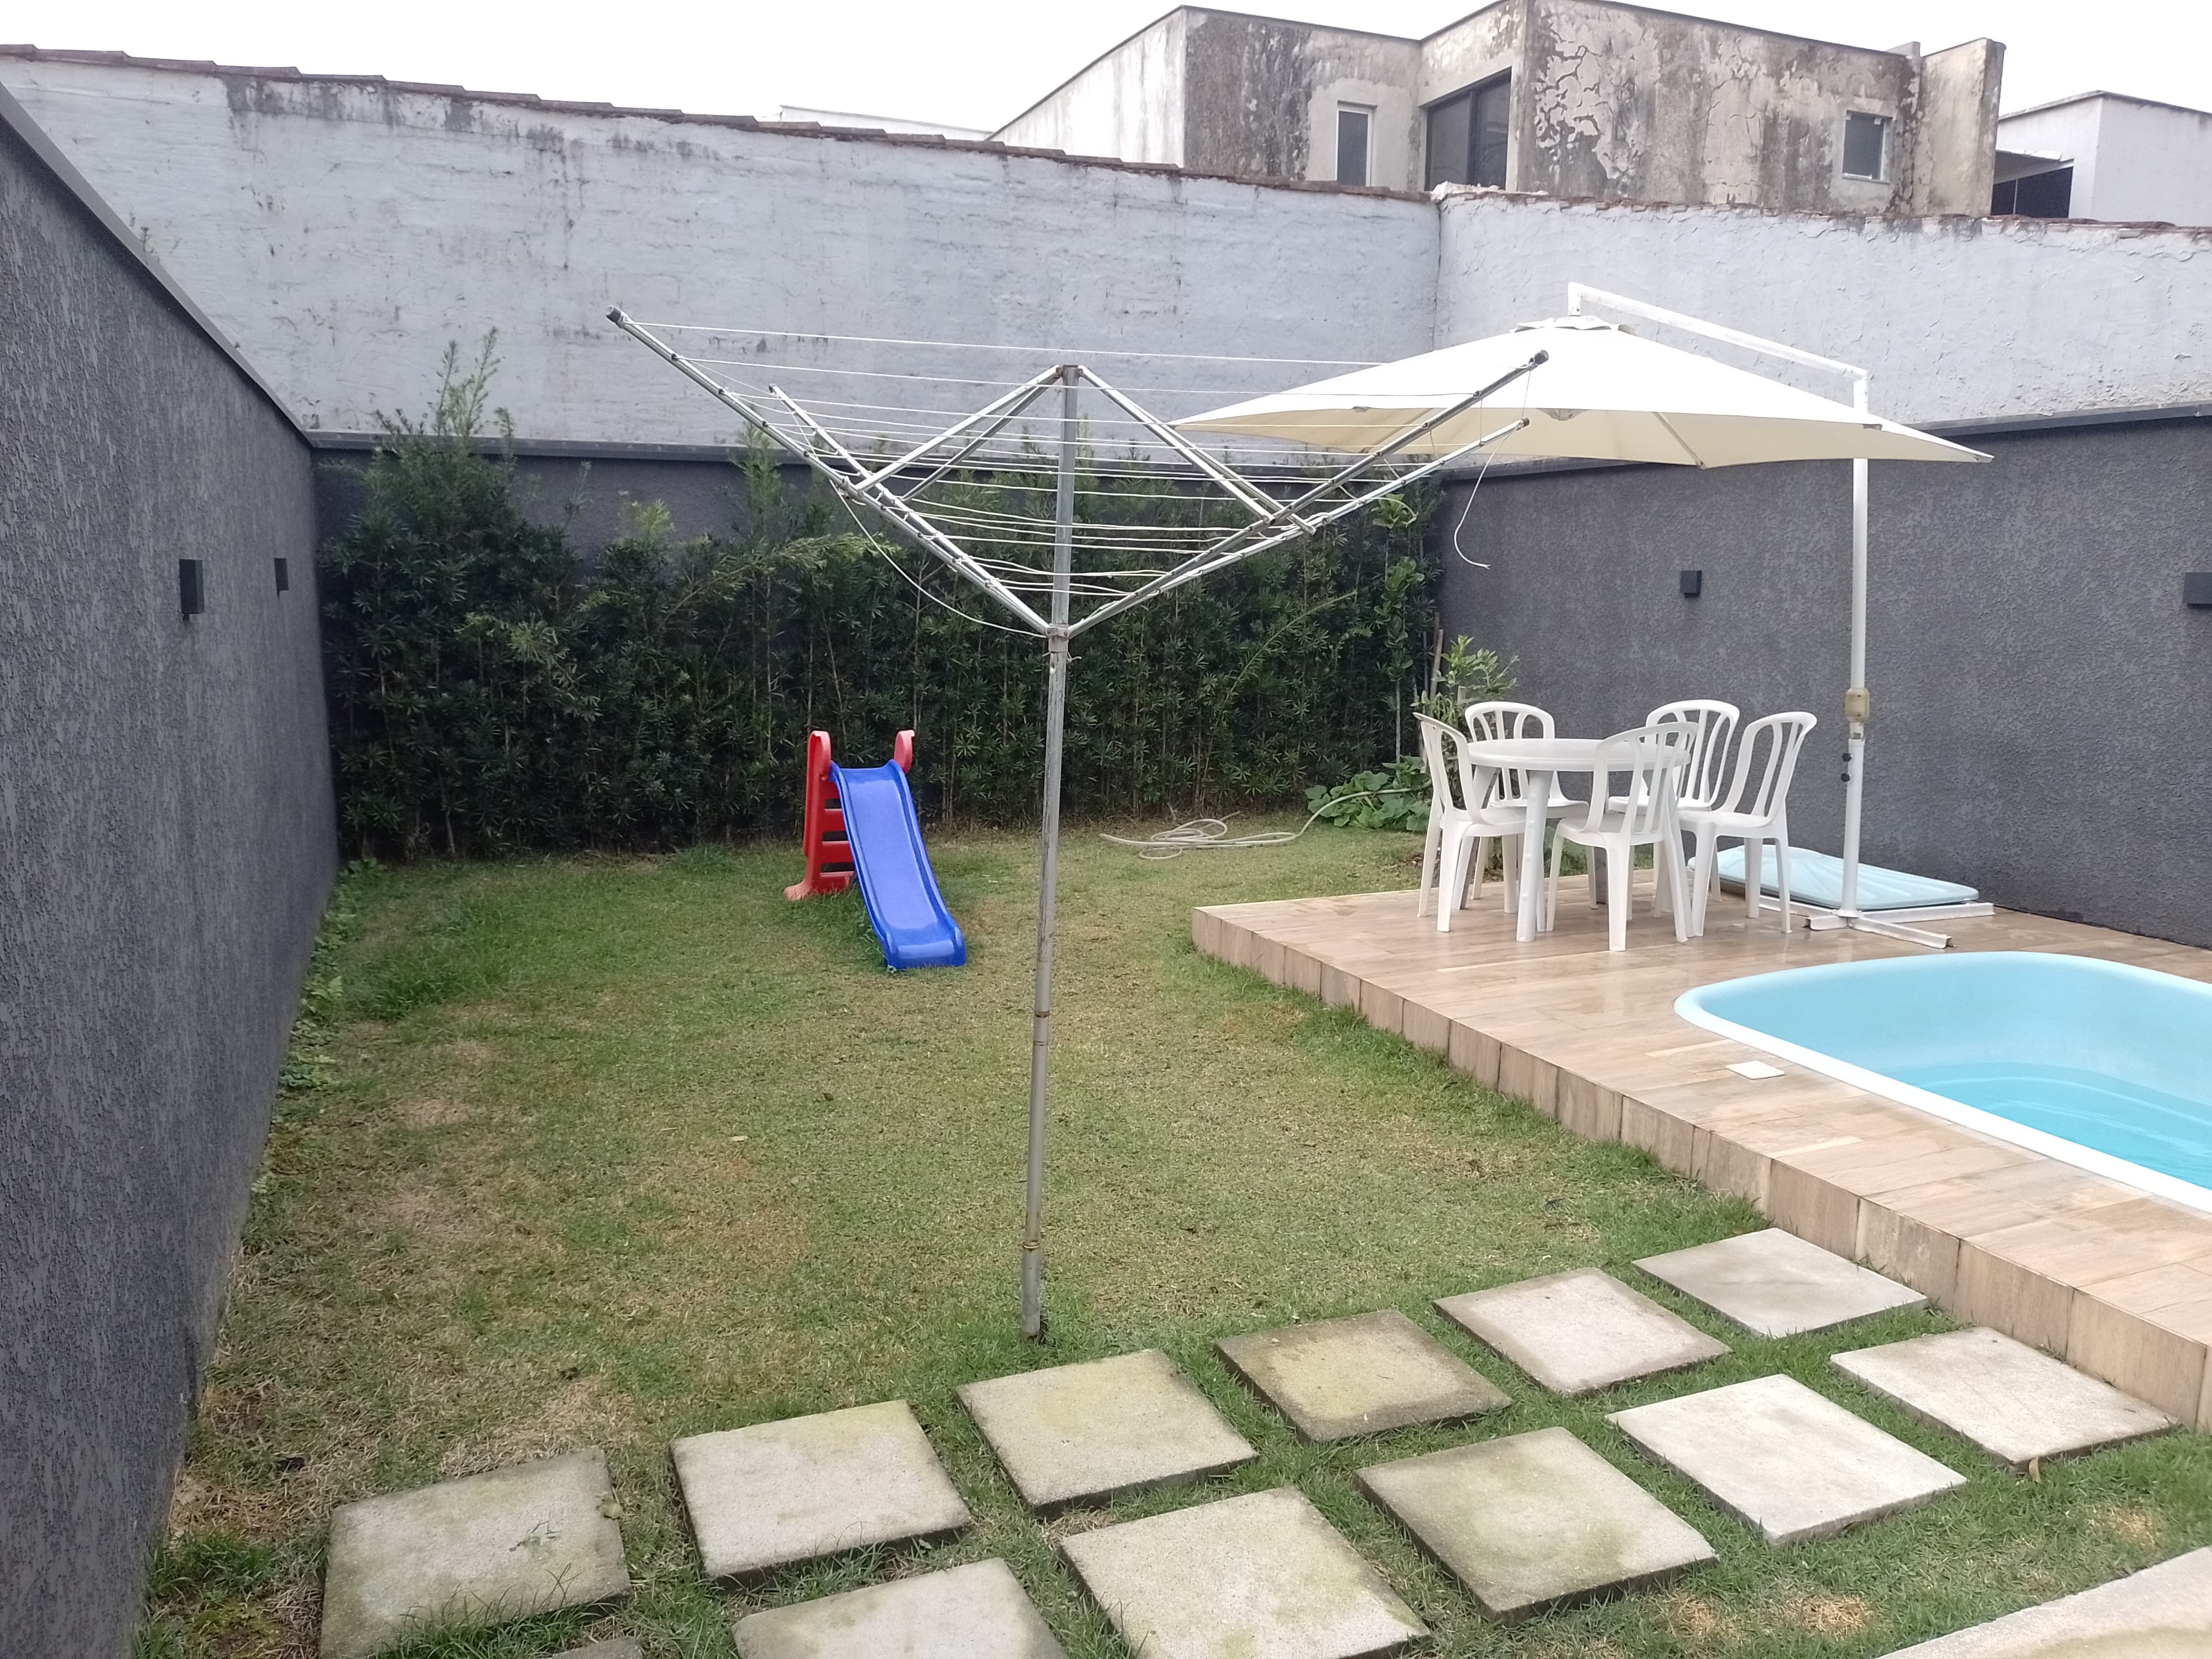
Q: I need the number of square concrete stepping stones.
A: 12